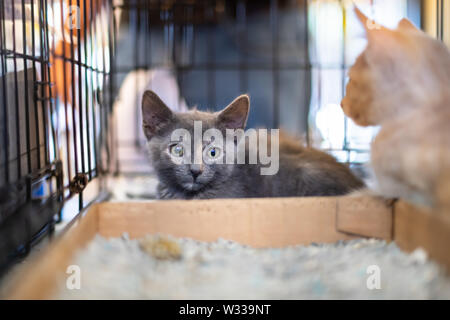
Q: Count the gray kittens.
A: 1